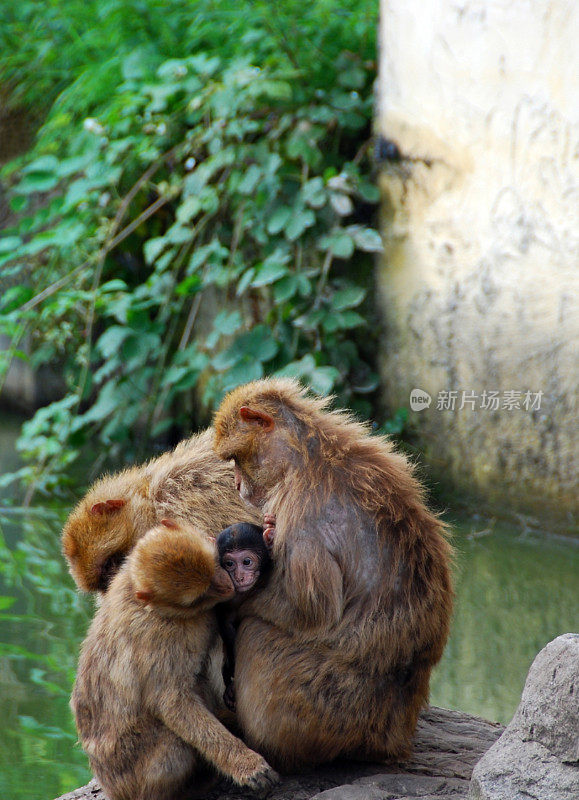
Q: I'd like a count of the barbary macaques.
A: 4